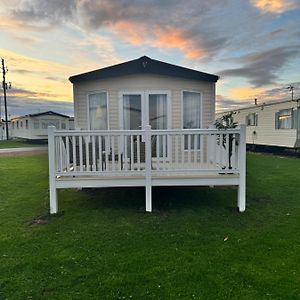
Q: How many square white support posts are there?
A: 3